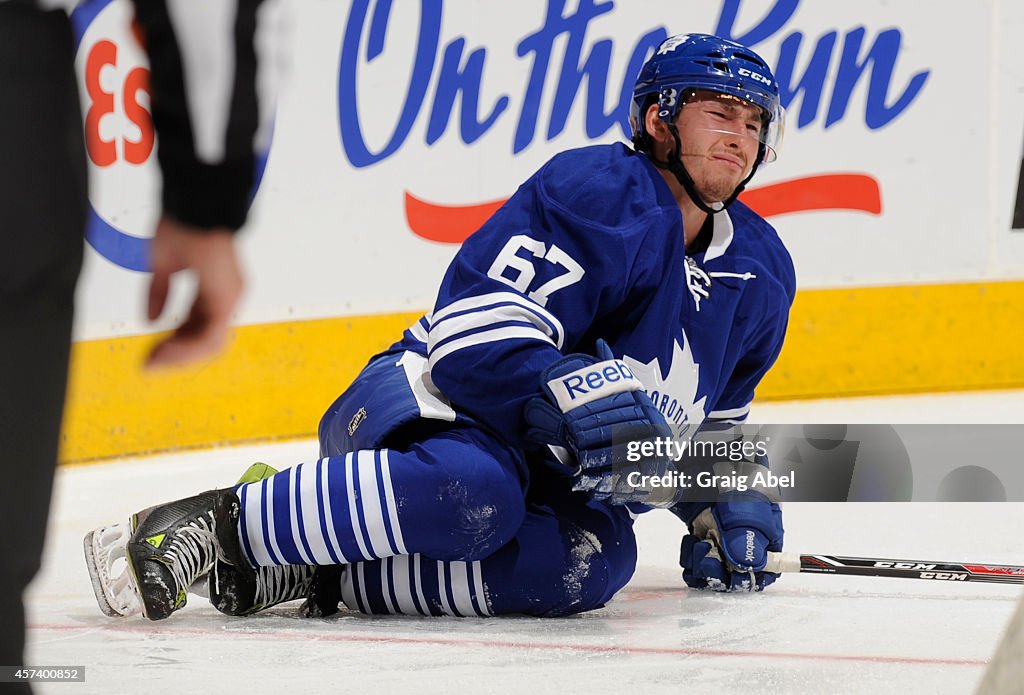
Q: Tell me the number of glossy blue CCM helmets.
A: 1